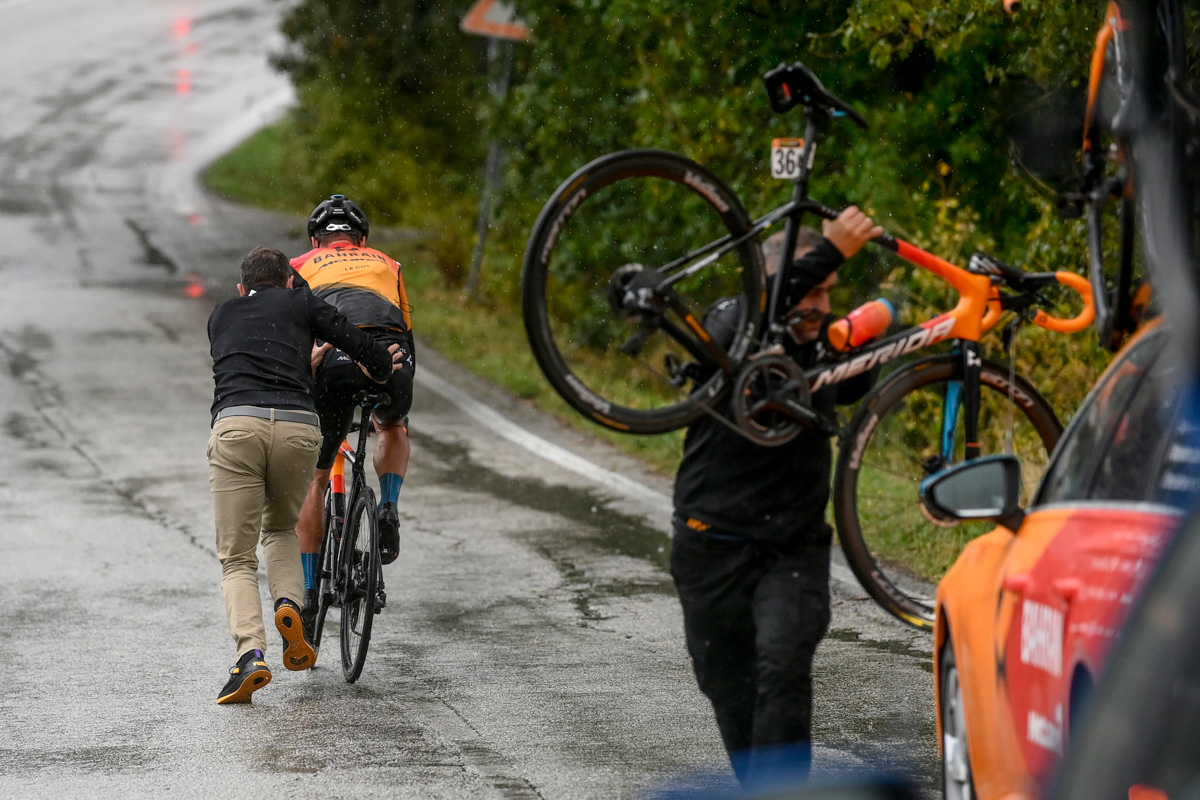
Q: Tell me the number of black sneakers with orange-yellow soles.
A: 2